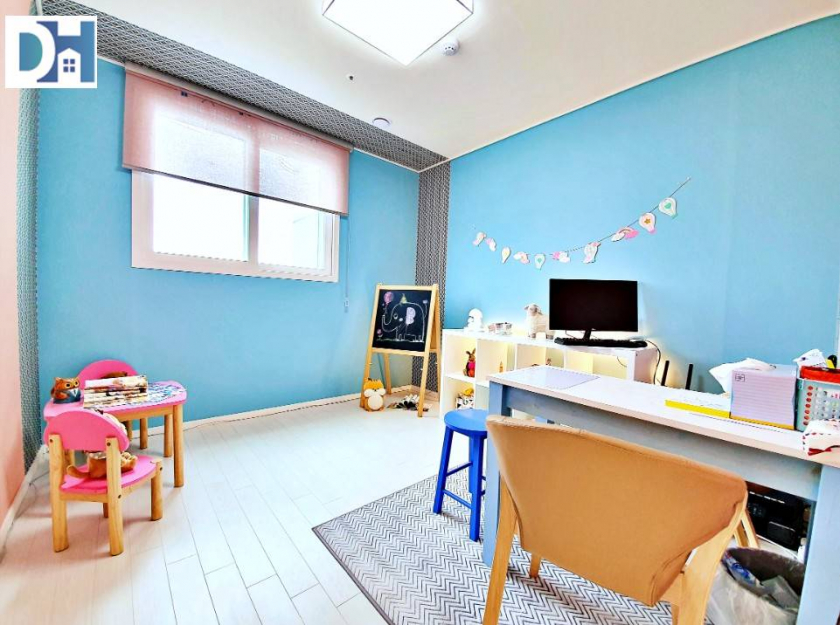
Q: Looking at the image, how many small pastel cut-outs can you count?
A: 10